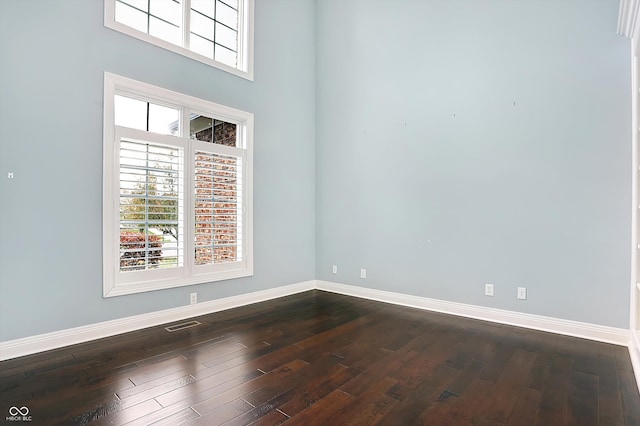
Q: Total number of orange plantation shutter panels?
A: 0